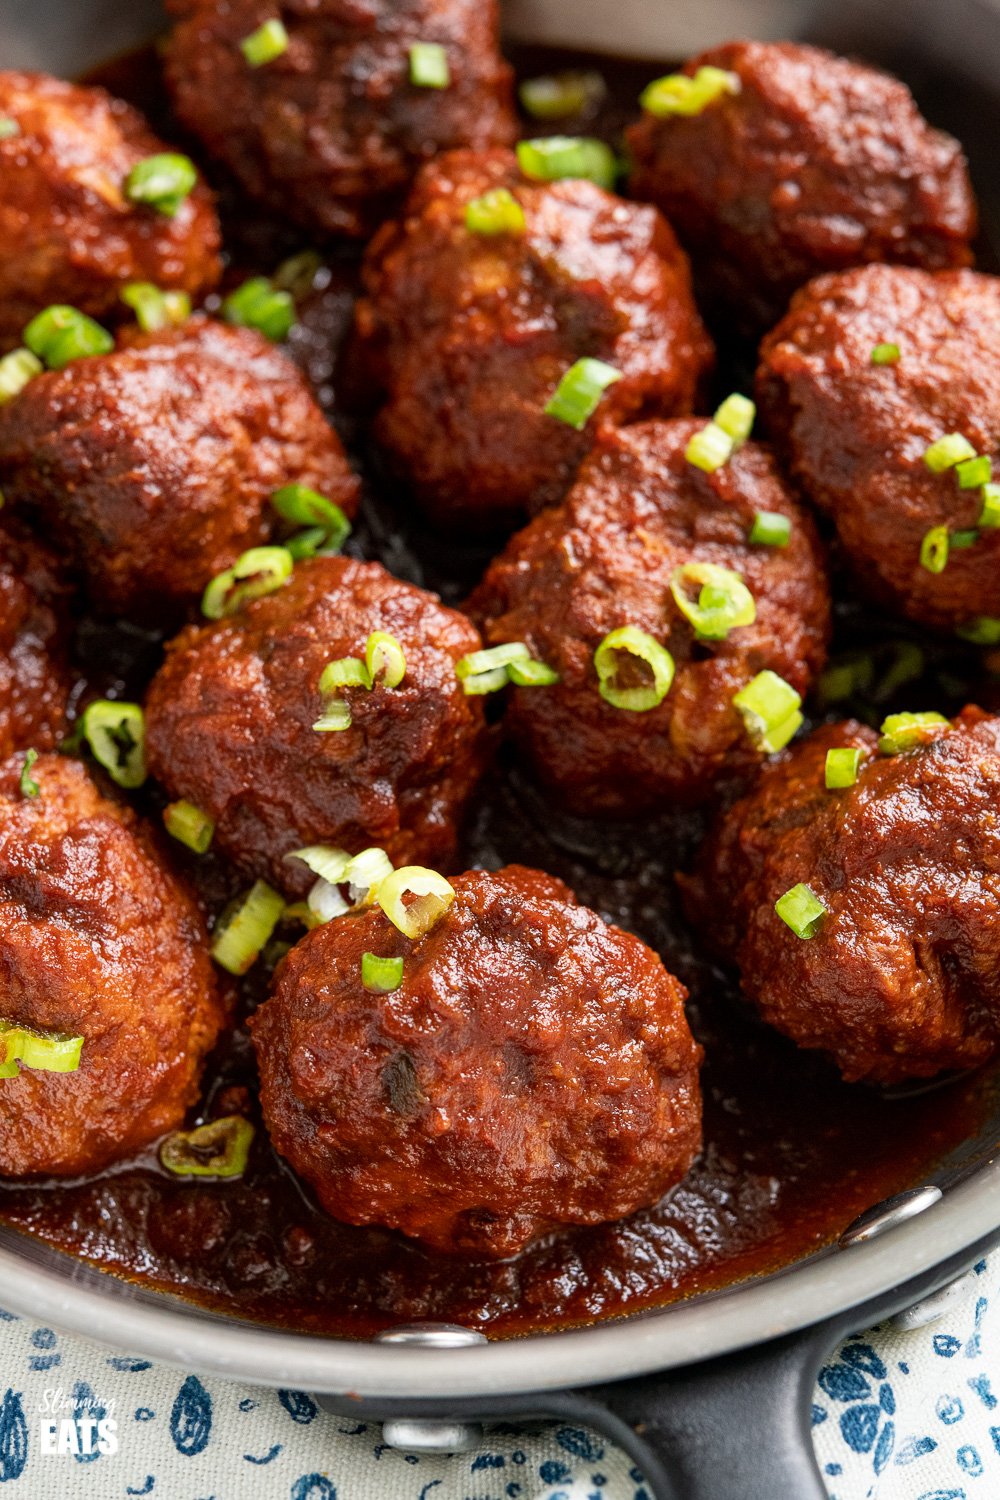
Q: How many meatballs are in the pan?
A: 12